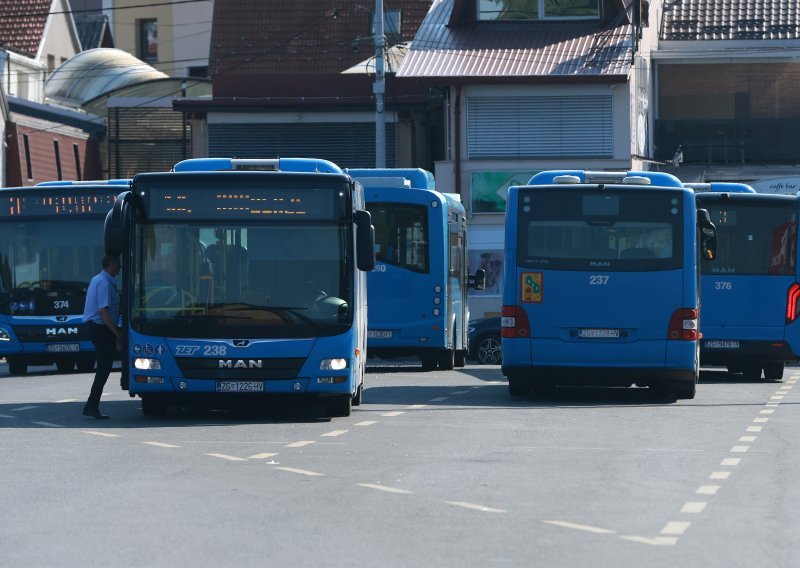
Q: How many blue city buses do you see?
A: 5